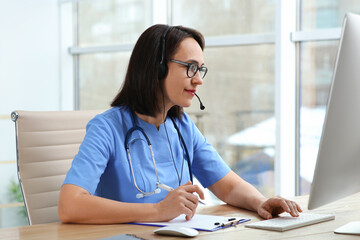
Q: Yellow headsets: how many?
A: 0